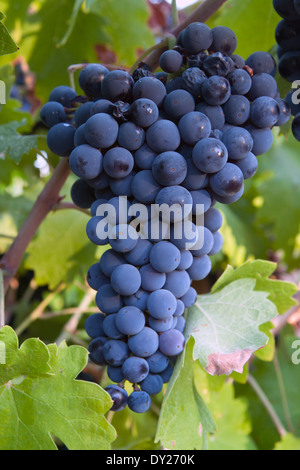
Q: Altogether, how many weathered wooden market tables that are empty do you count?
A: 0